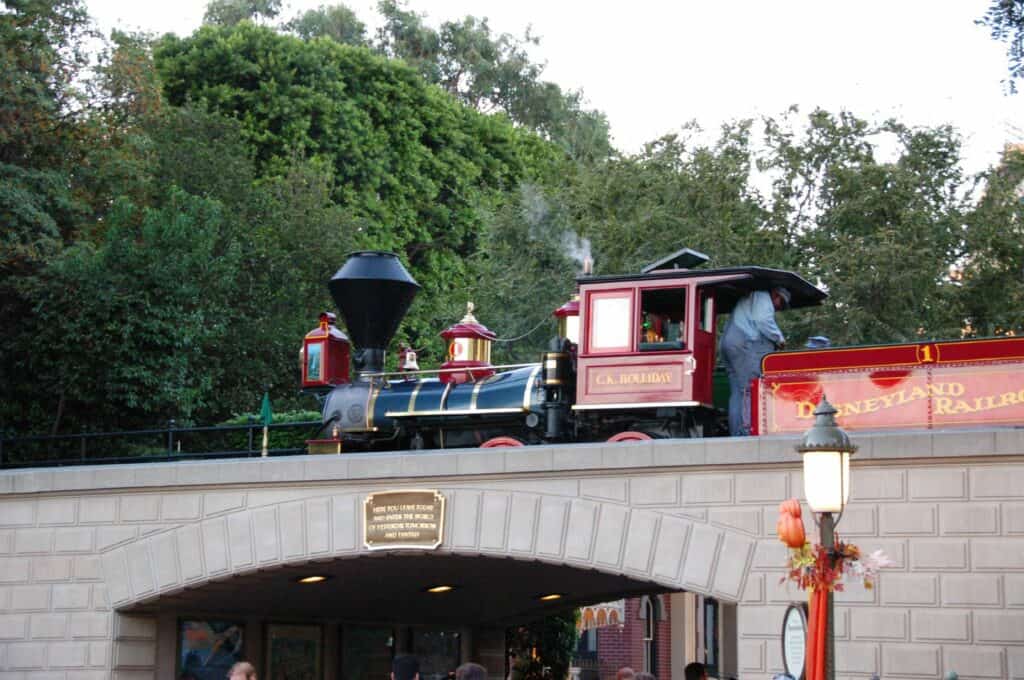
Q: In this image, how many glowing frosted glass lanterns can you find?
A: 1